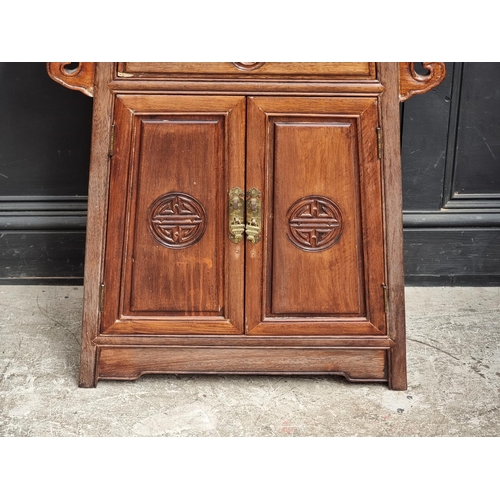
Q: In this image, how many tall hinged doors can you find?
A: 2